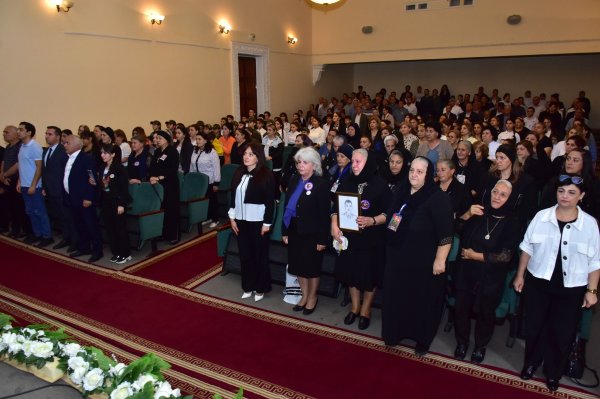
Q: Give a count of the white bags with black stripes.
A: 1